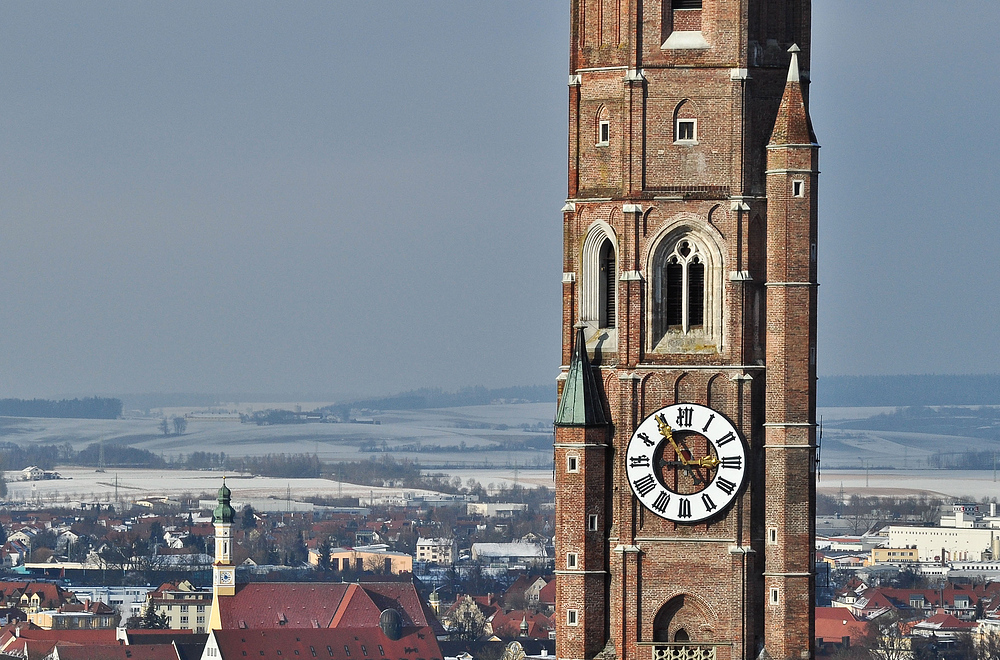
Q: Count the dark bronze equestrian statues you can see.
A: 0